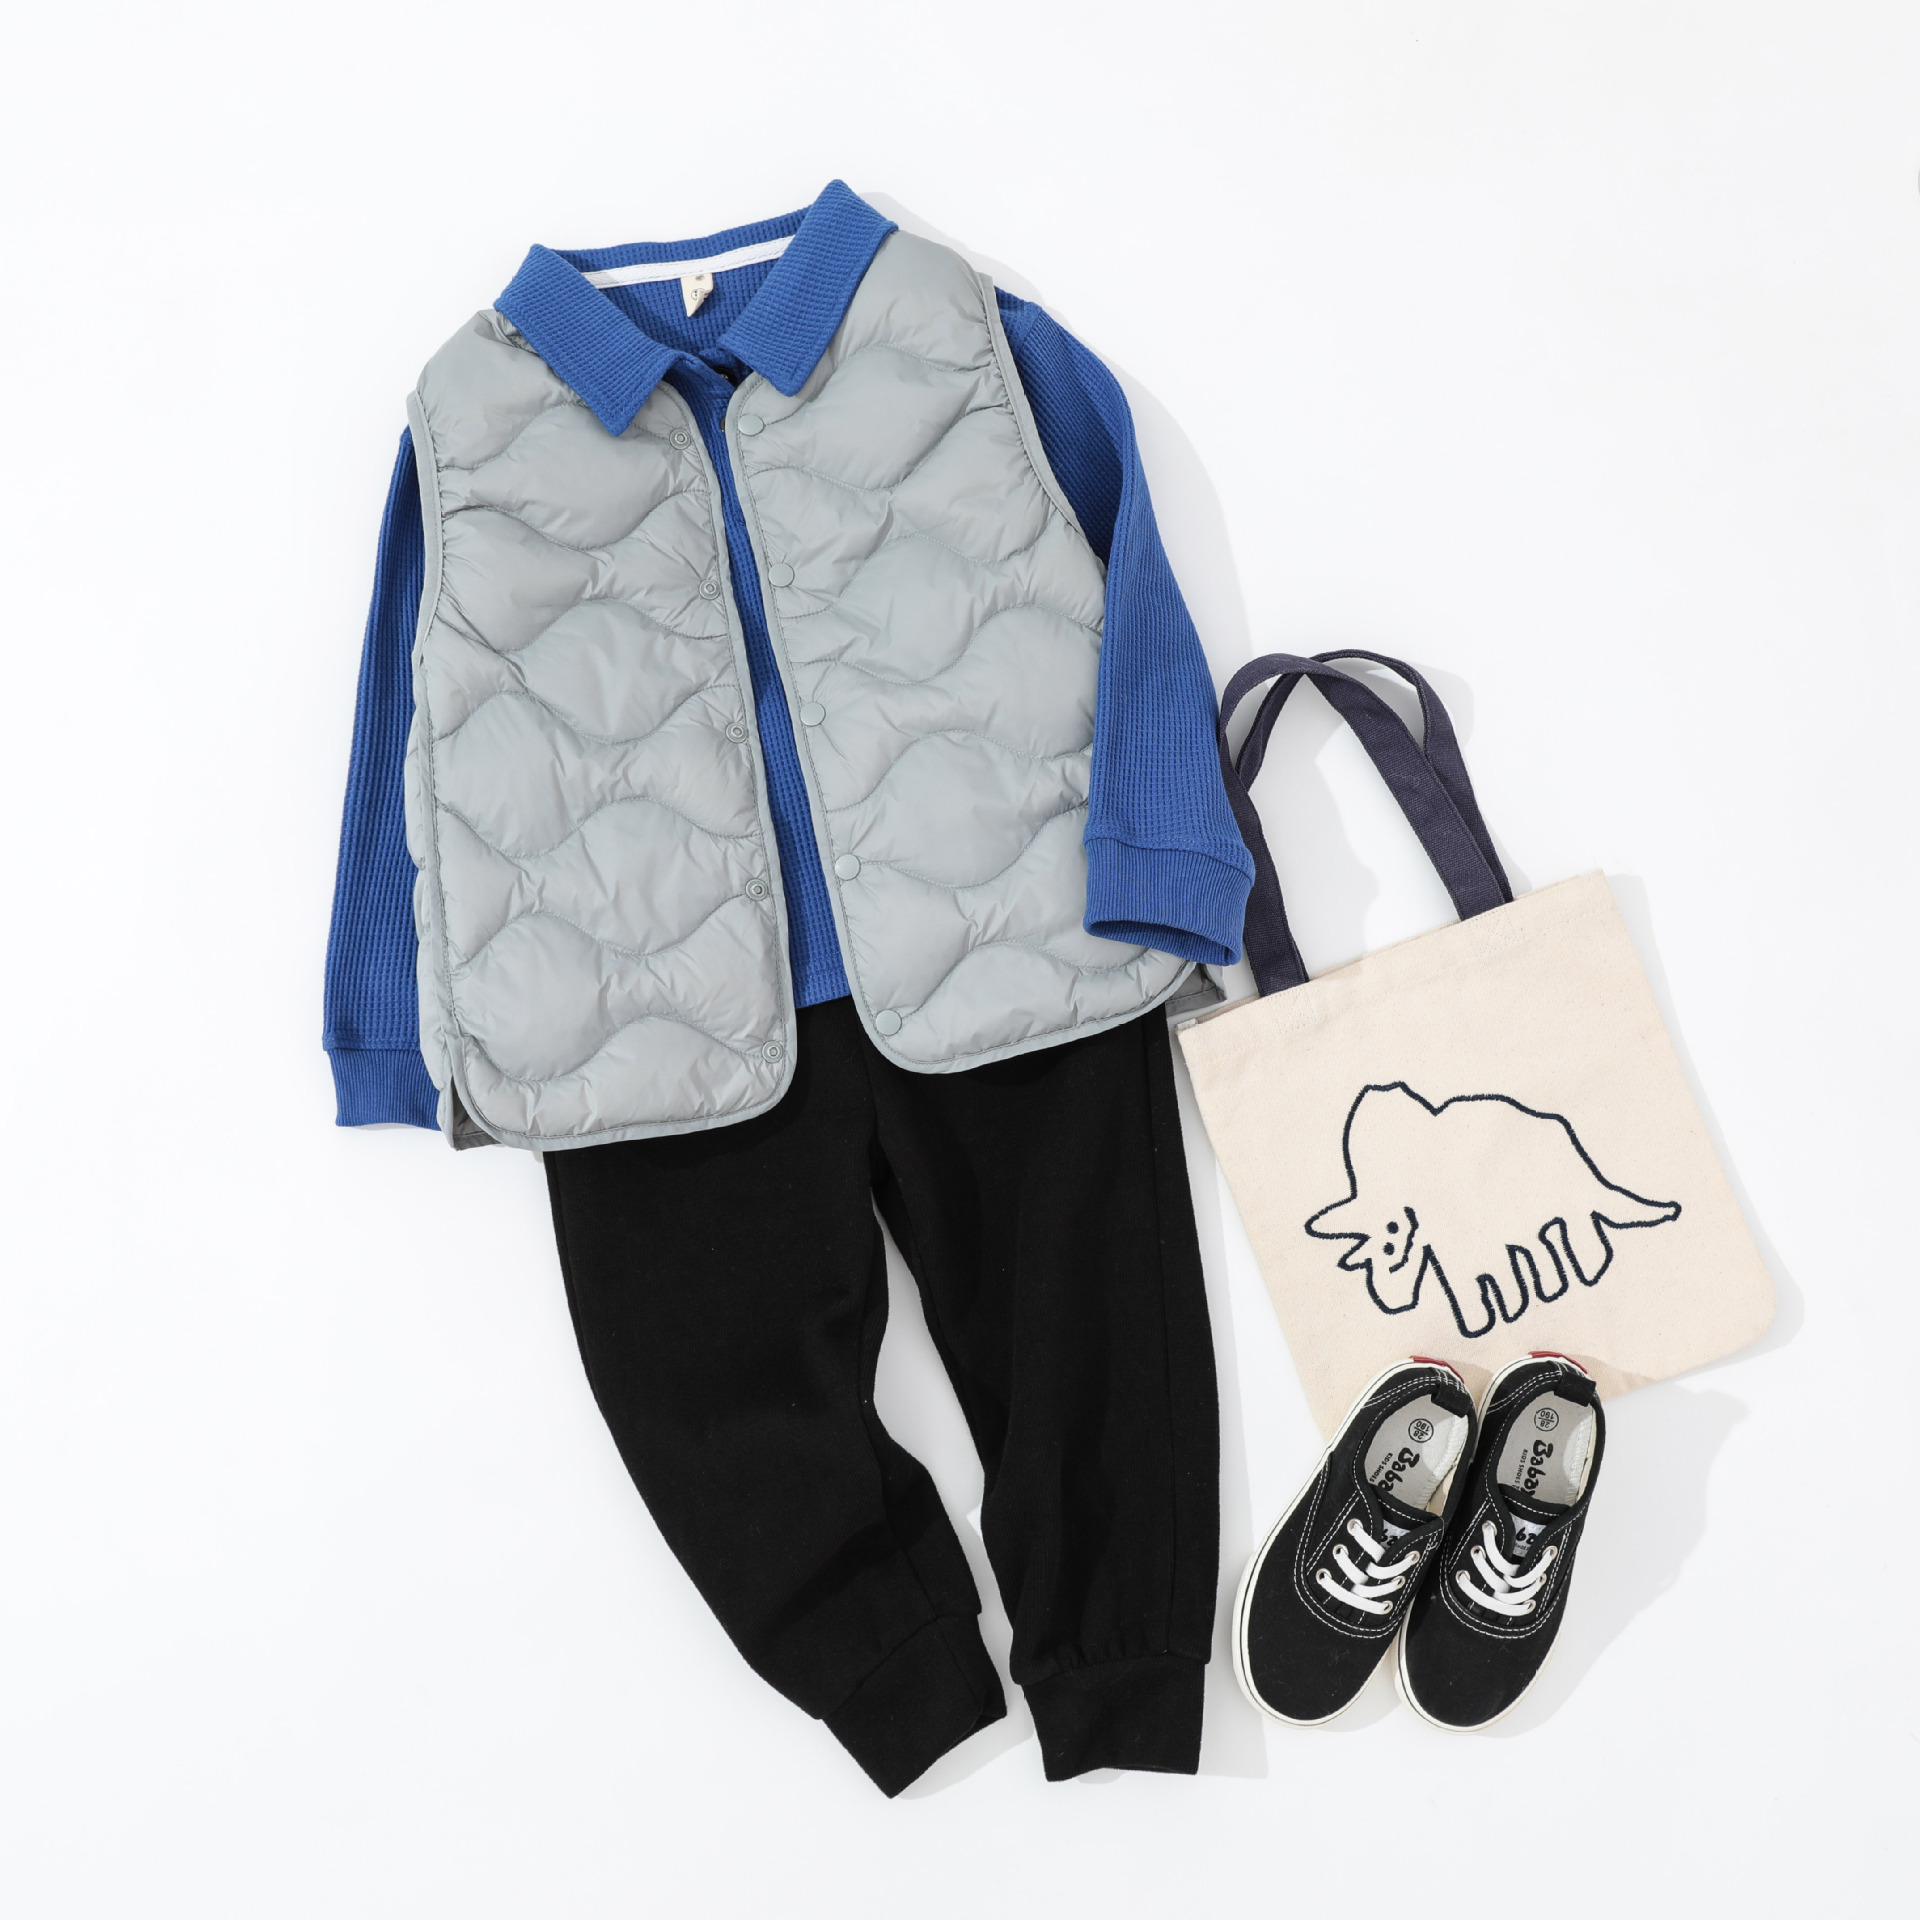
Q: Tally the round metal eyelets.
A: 12